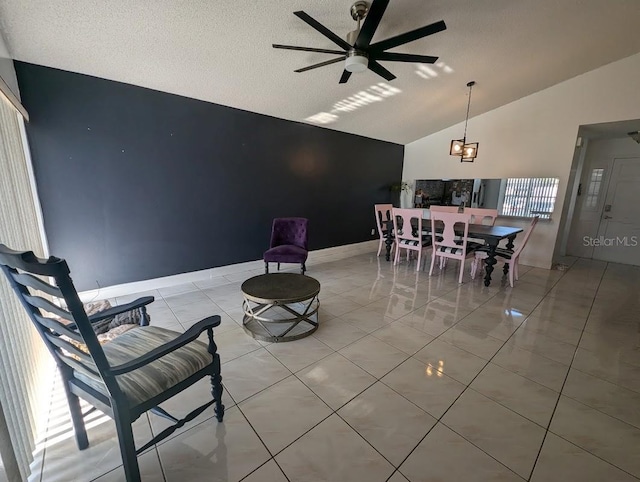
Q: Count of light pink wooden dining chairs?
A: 6